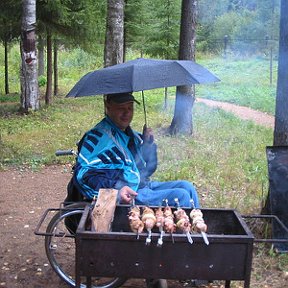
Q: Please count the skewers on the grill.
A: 6